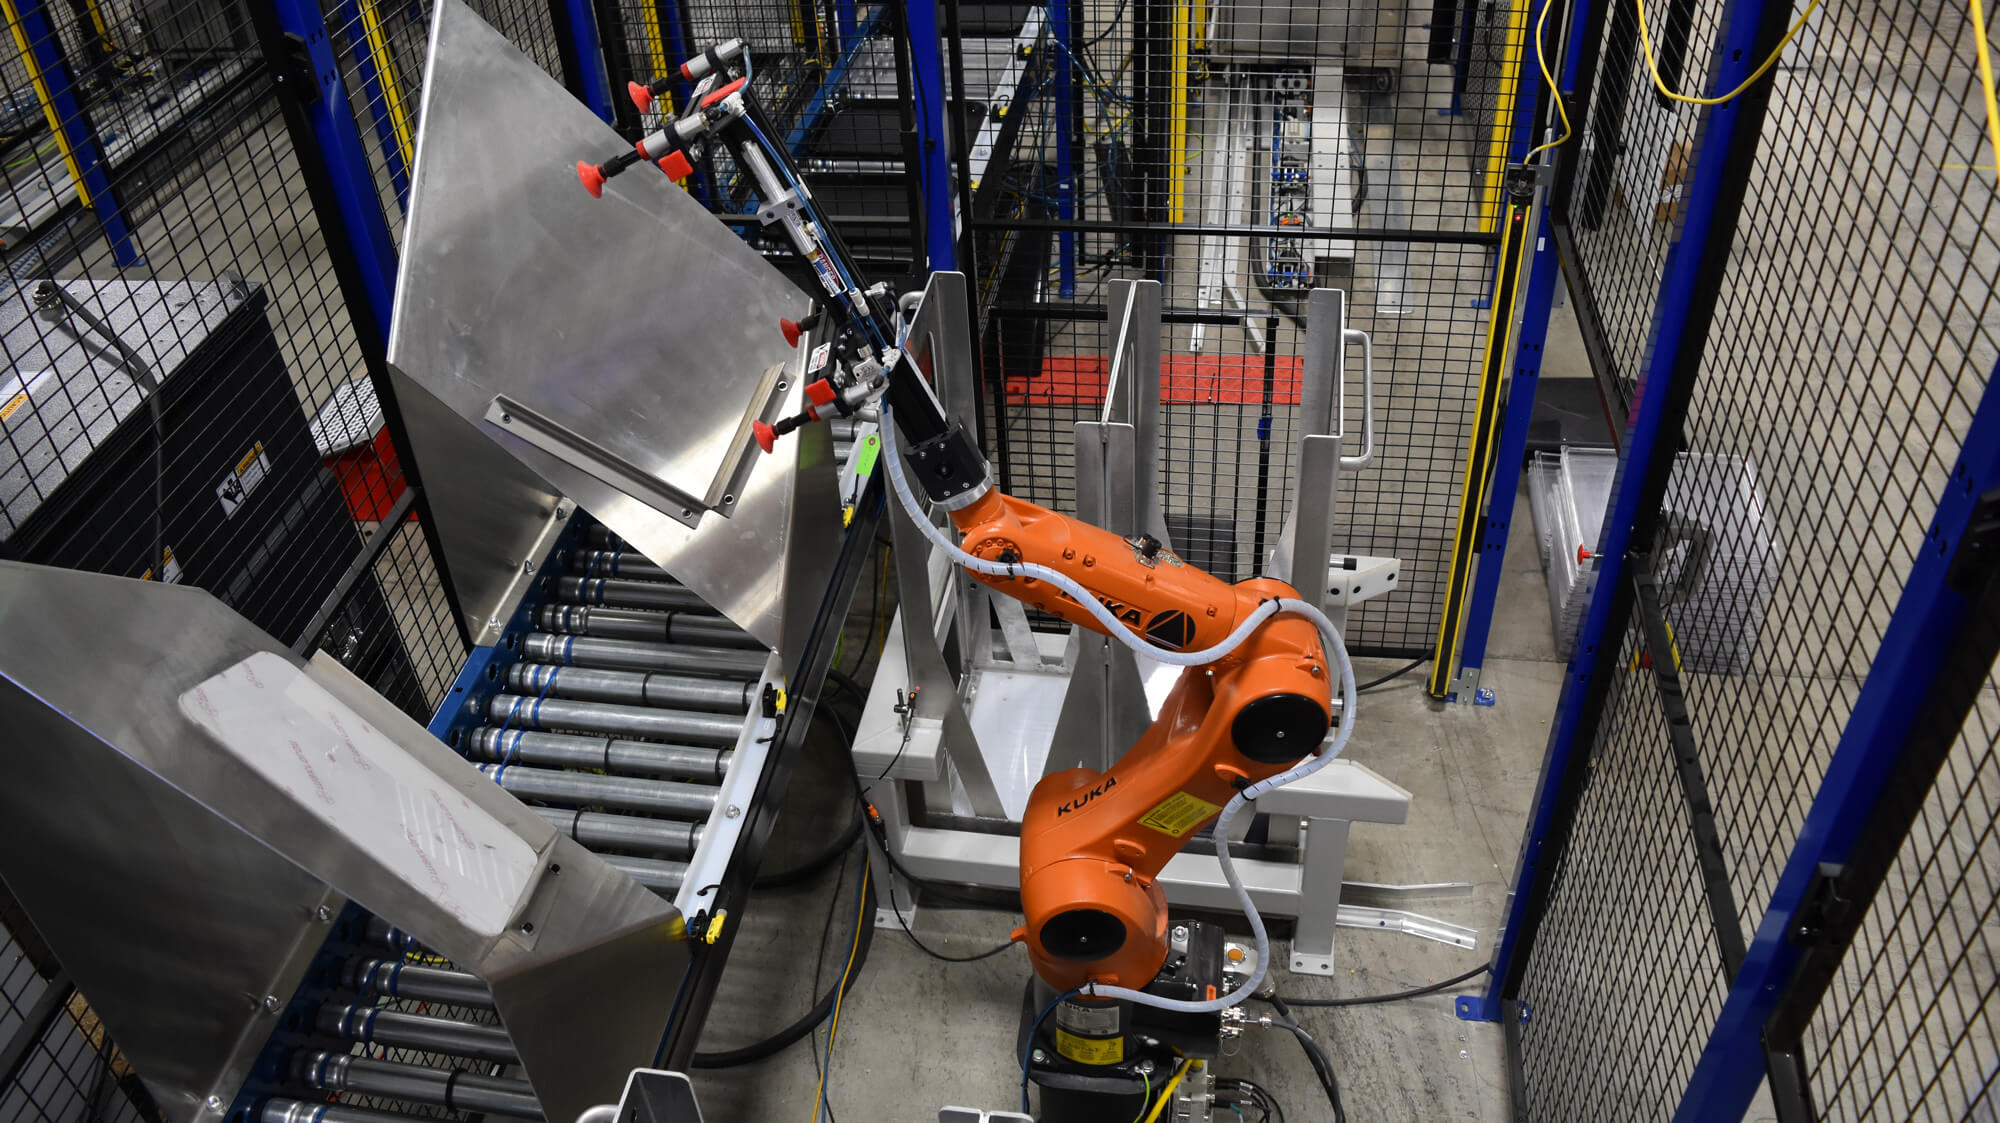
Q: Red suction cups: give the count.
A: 4